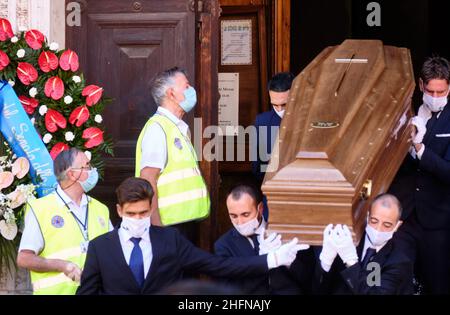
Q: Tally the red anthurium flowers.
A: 13